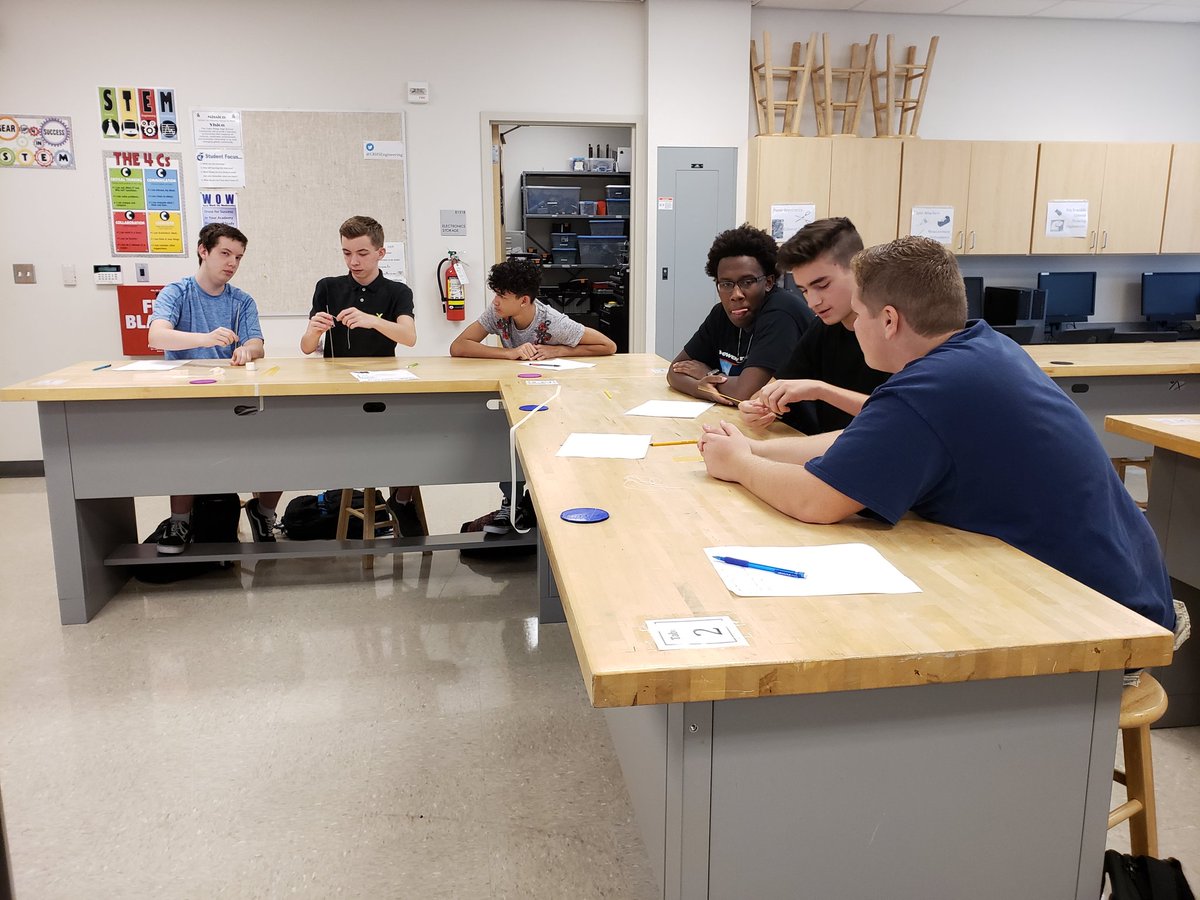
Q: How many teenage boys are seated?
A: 6